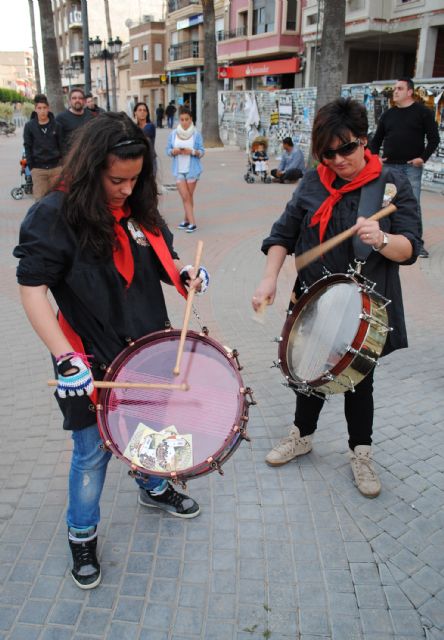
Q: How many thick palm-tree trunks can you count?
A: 3